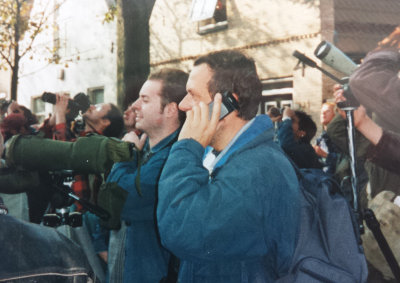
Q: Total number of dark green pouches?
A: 1